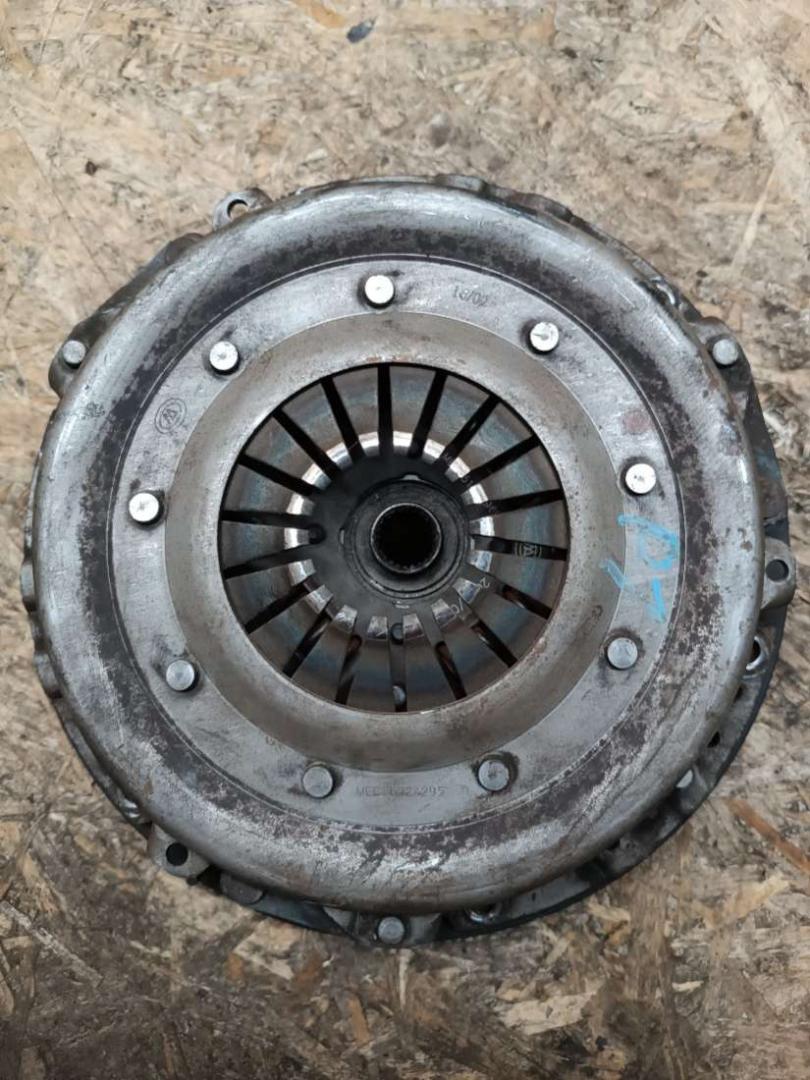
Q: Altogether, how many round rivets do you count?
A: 12